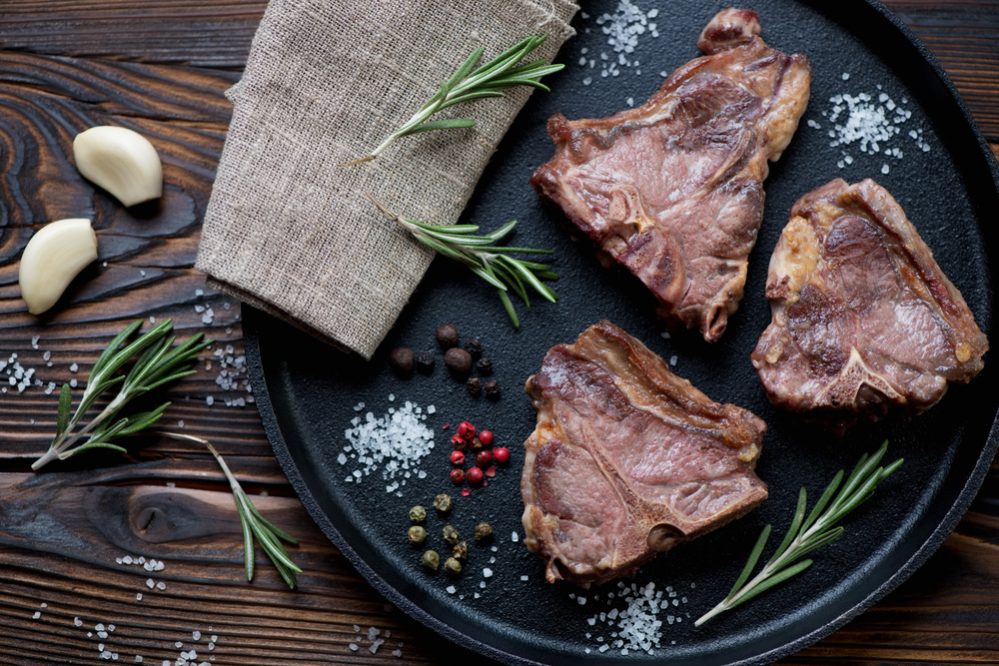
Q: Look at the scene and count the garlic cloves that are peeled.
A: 2